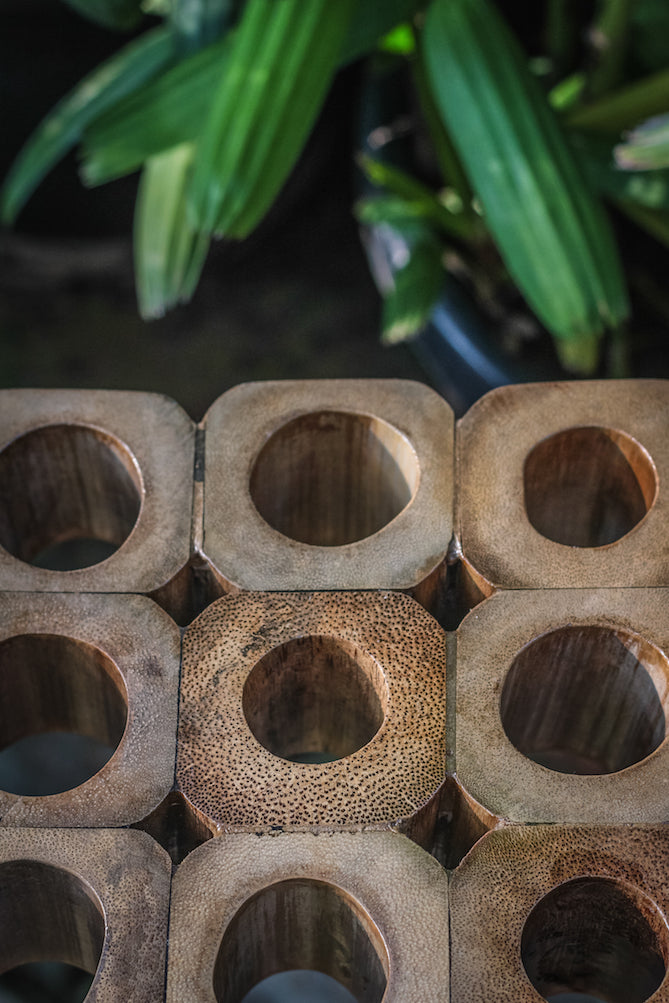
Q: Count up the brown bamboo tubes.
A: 9